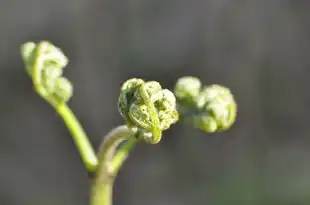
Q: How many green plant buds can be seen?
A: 3